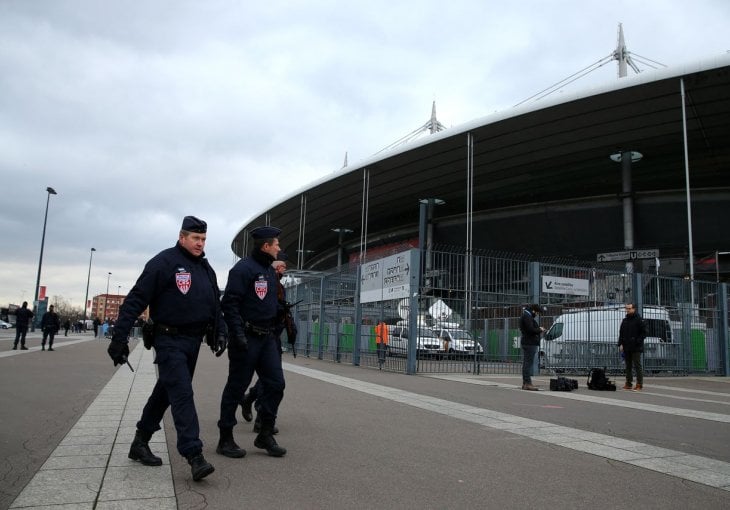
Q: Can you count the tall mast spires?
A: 3